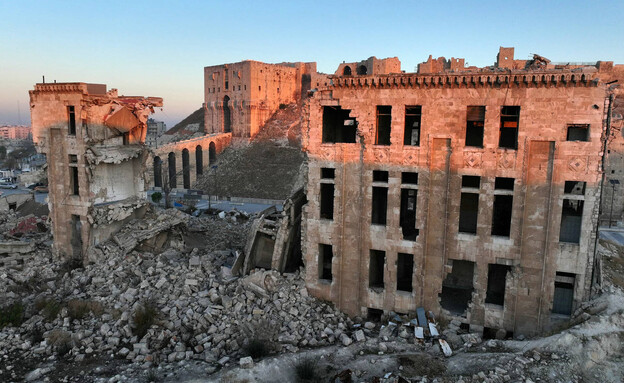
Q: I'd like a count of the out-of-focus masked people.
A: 0